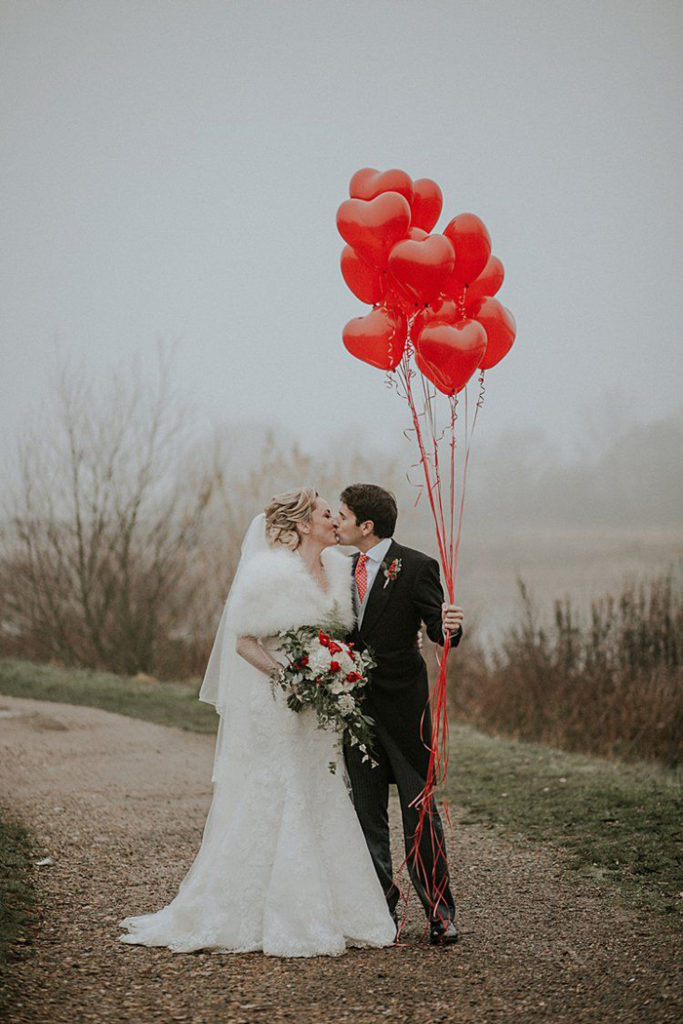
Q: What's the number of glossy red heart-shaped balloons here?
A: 12